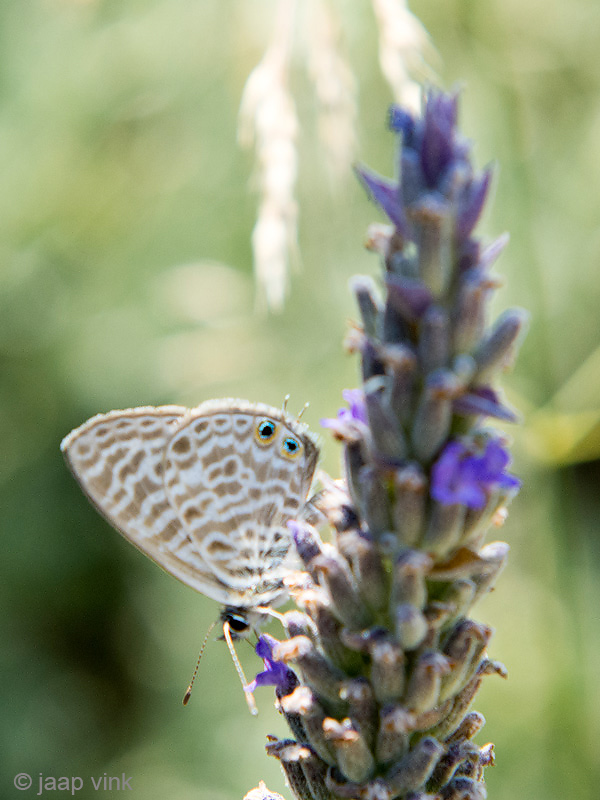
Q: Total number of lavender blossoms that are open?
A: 3